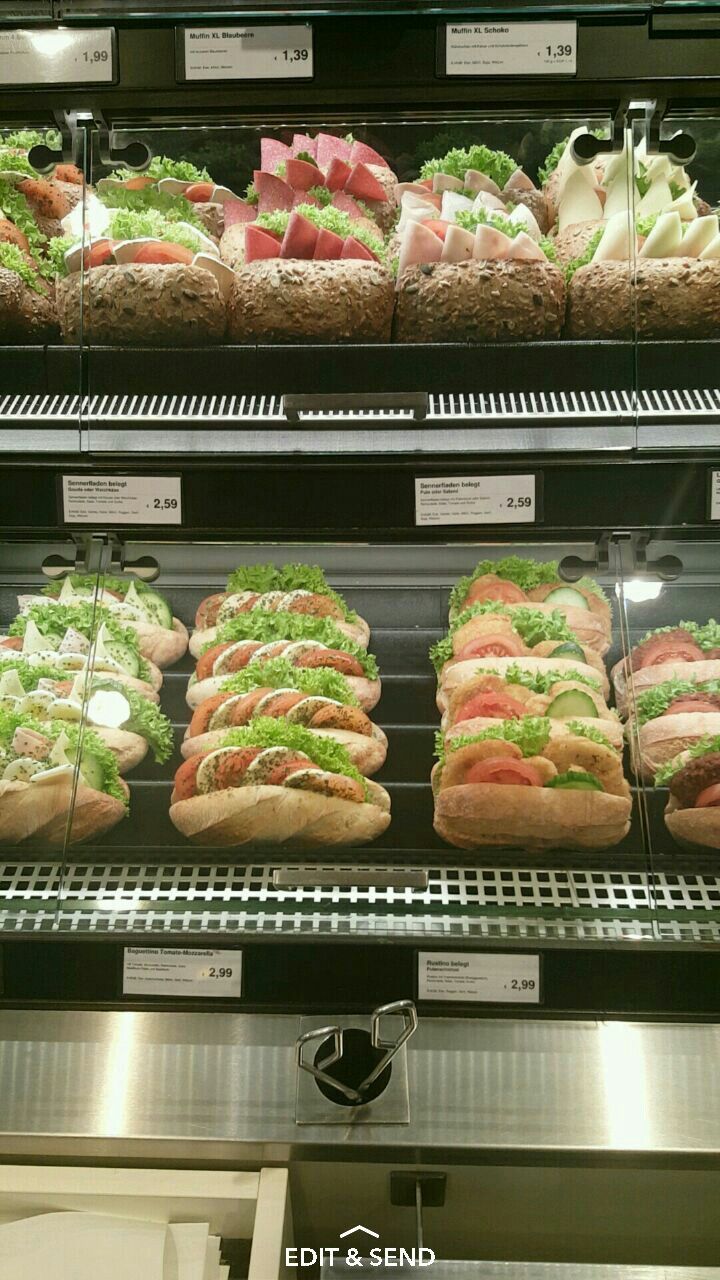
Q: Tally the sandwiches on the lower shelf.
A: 15